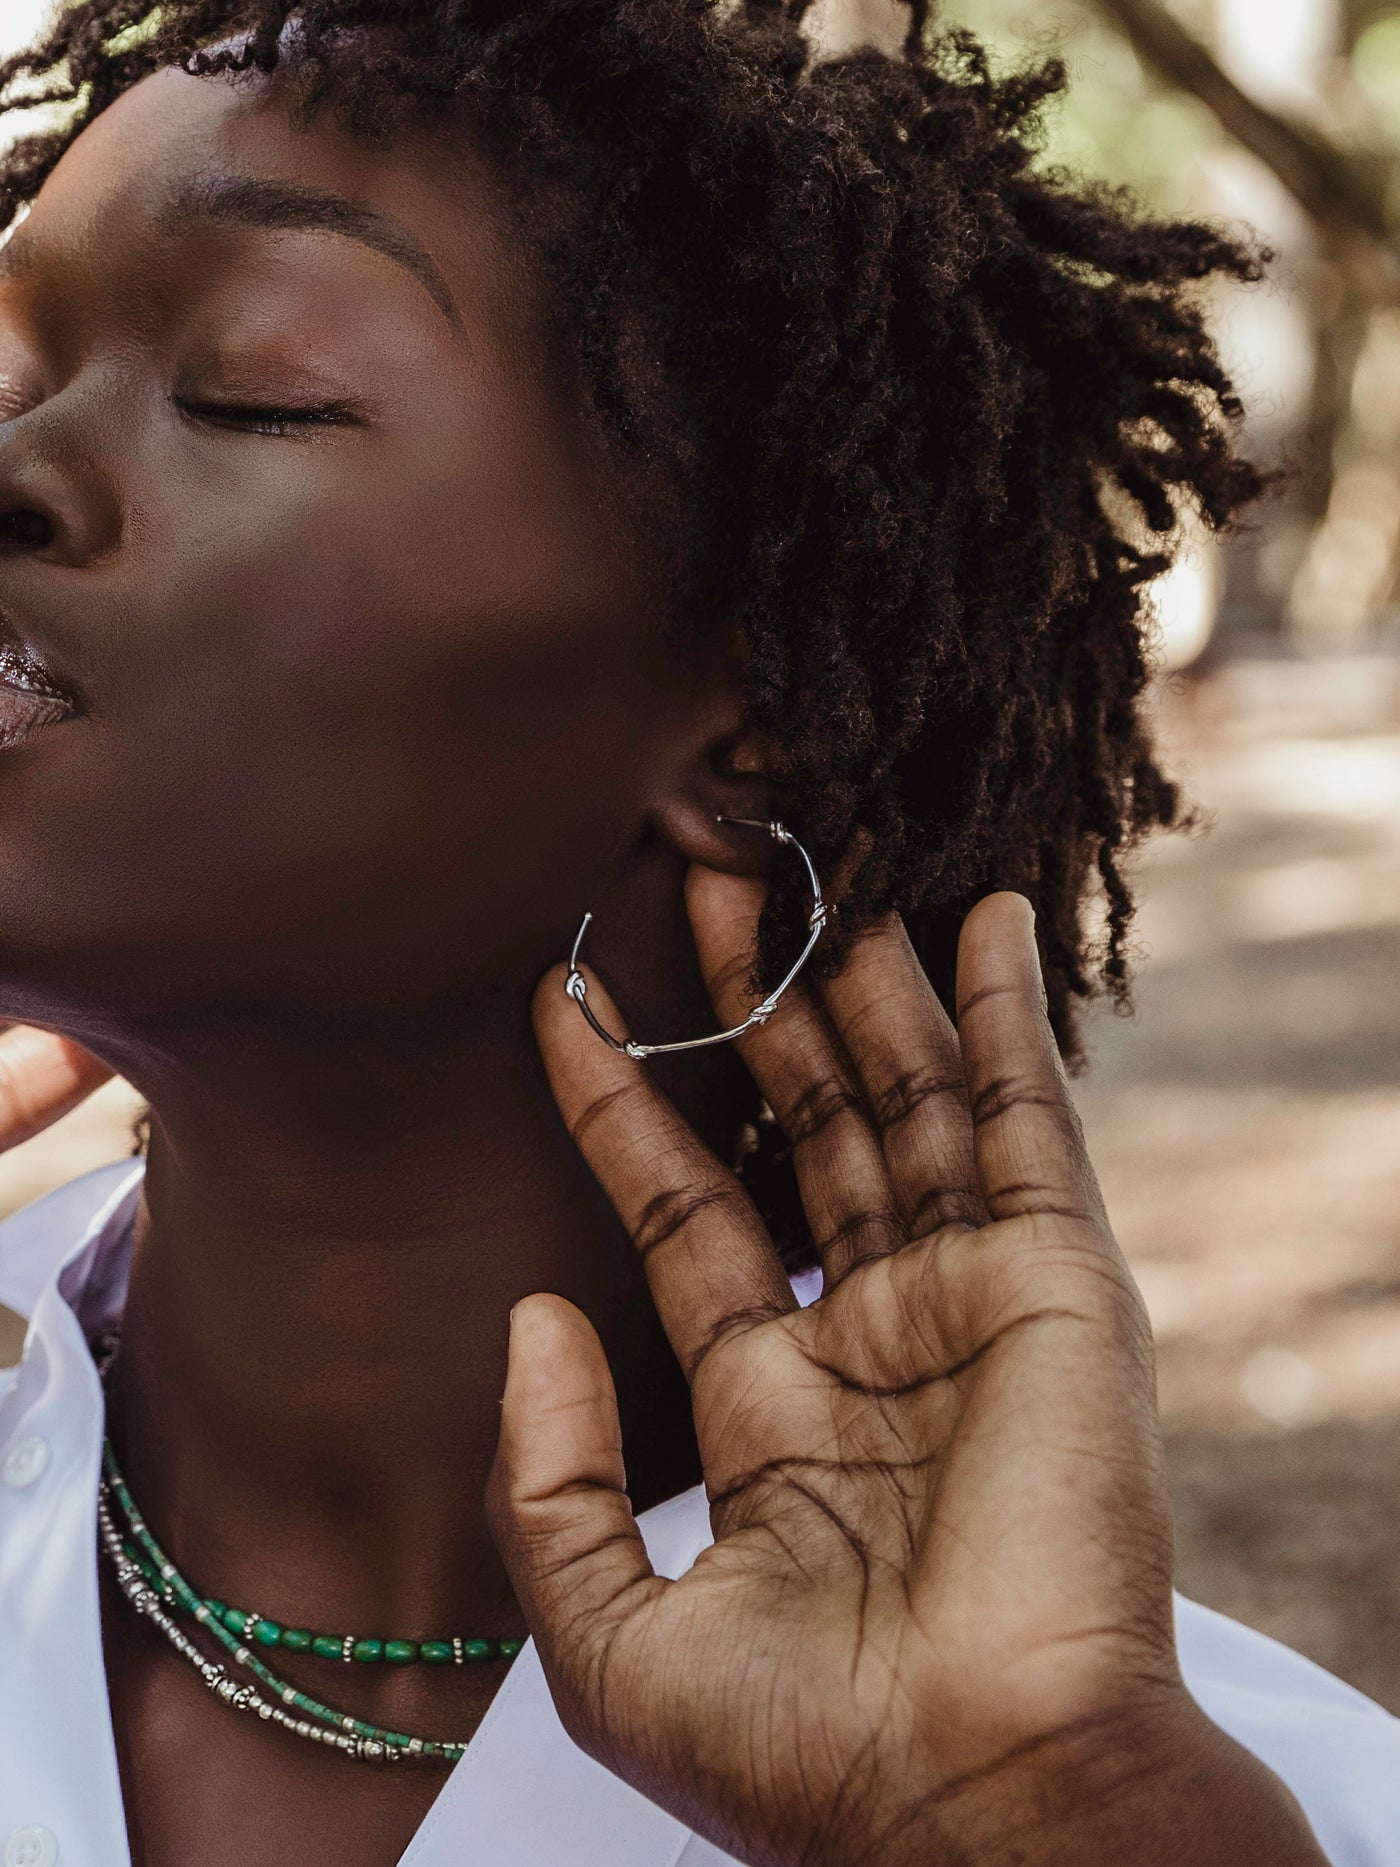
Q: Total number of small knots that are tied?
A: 5